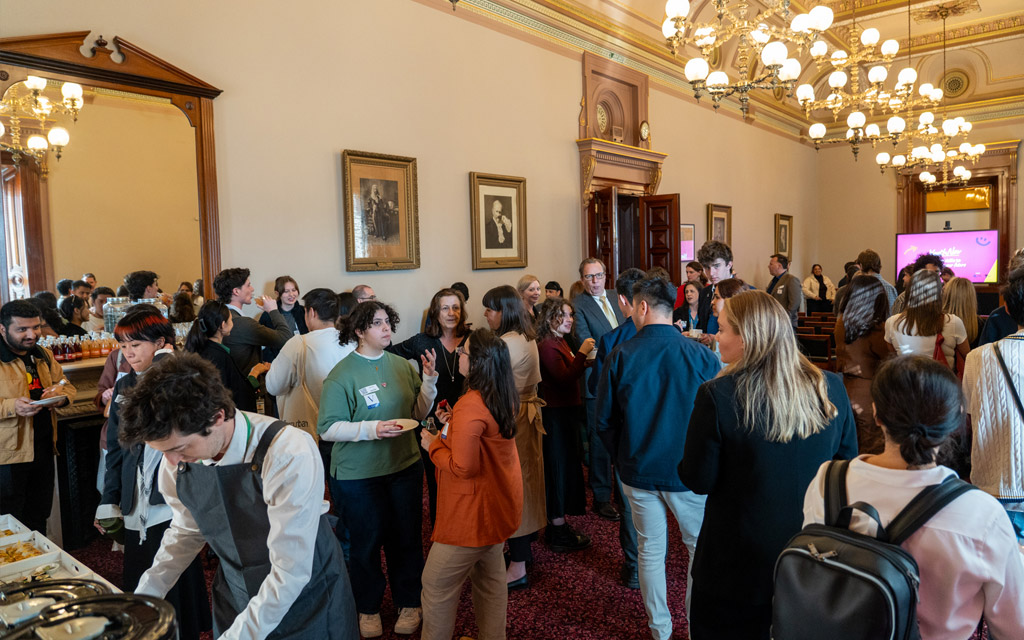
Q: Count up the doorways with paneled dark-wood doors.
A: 1